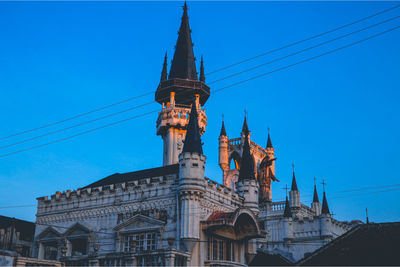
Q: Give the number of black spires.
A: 12